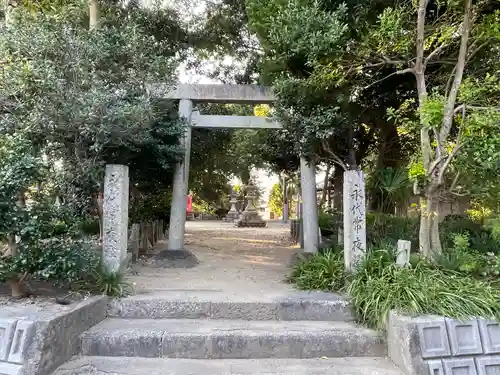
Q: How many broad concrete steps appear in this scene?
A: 3